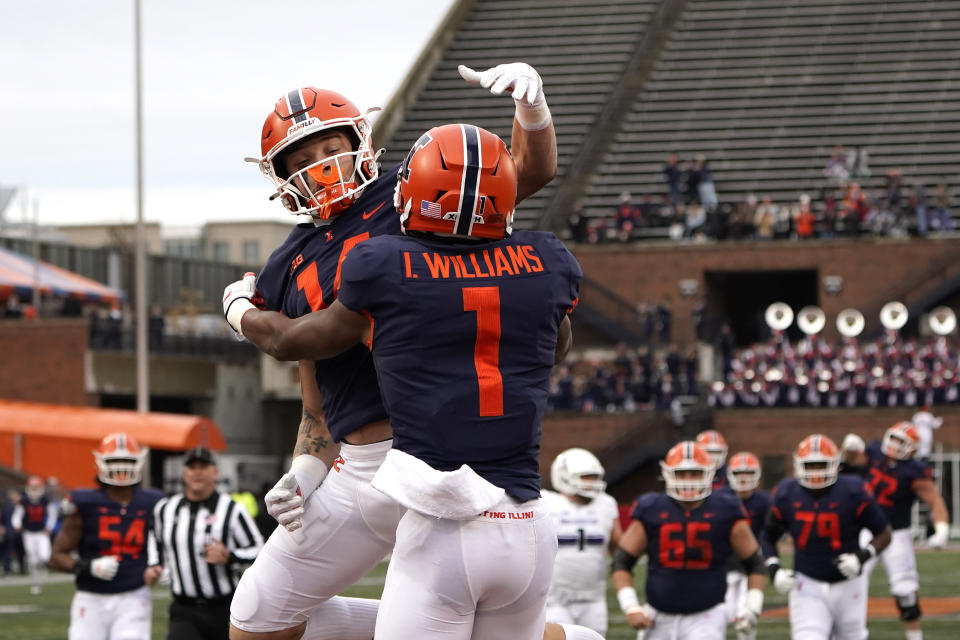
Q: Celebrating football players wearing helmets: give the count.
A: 2